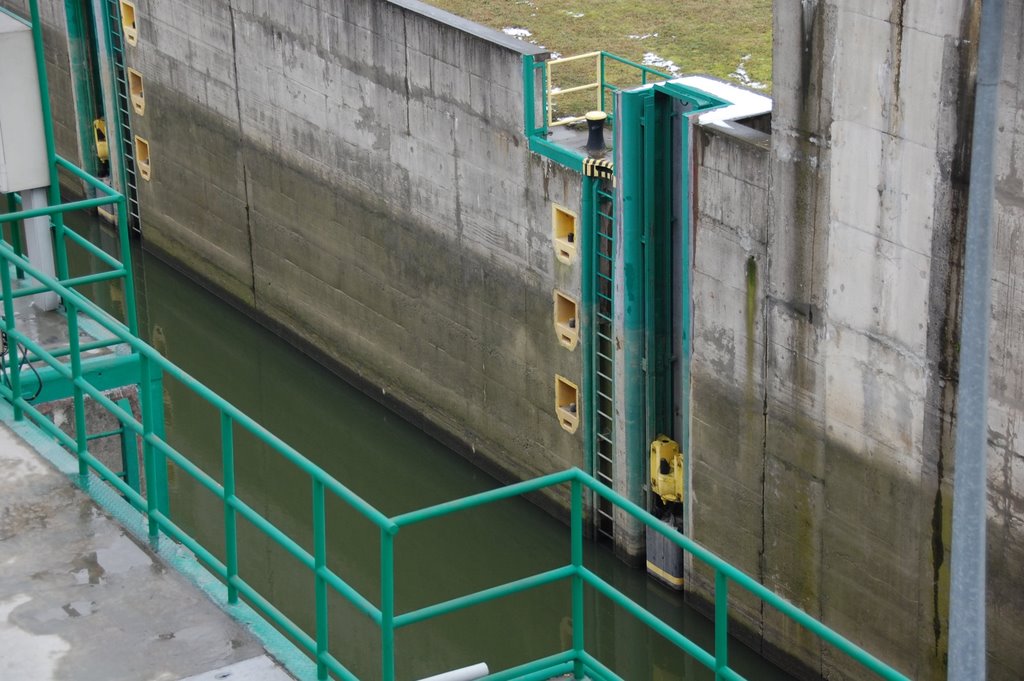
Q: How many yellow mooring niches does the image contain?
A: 6